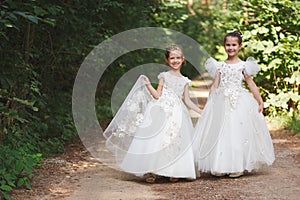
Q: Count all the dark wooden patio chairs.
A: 0